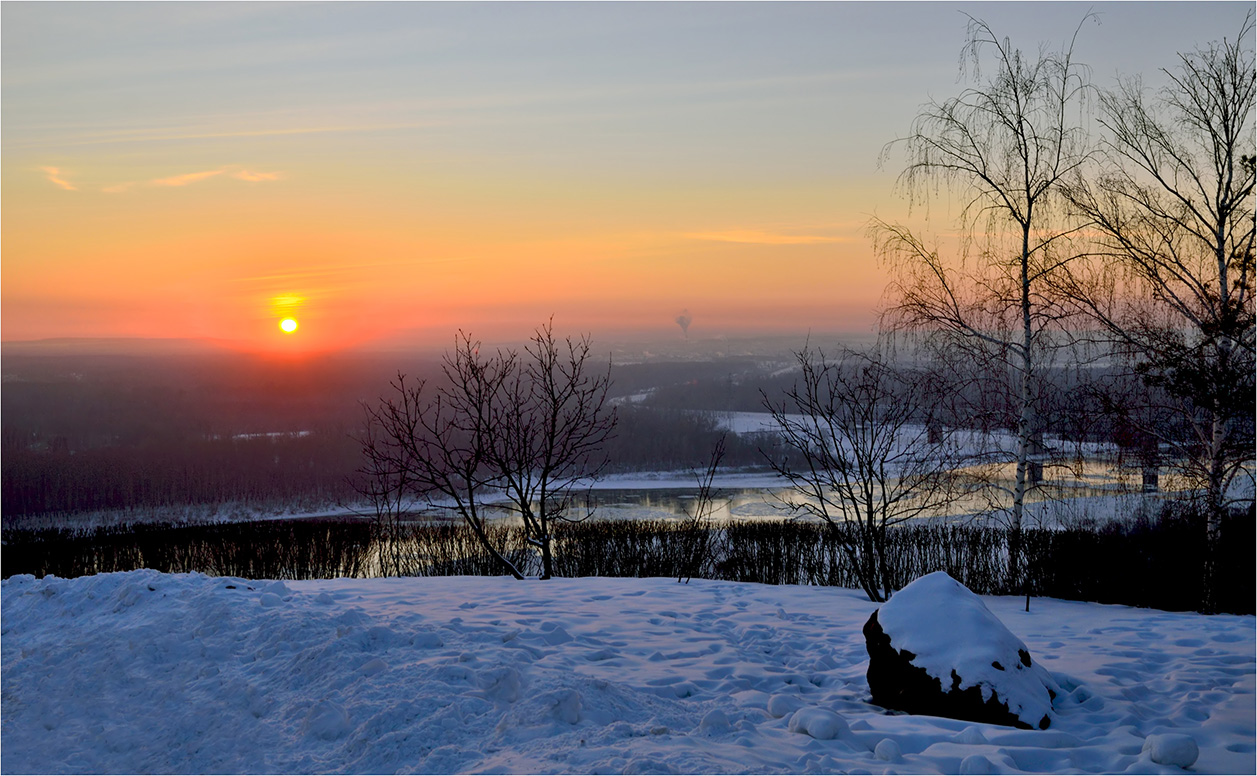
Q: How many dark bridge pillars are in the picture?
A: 3